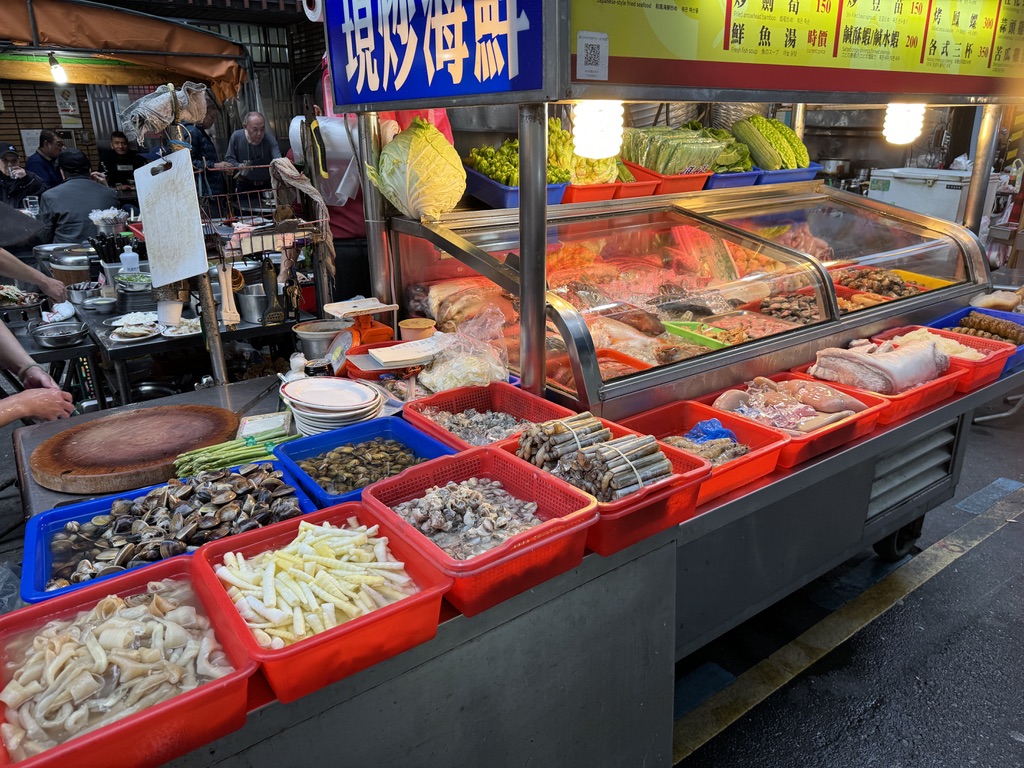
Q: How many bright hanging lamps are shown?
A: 3